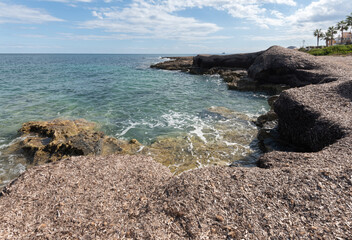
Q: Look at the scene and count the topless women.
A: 0